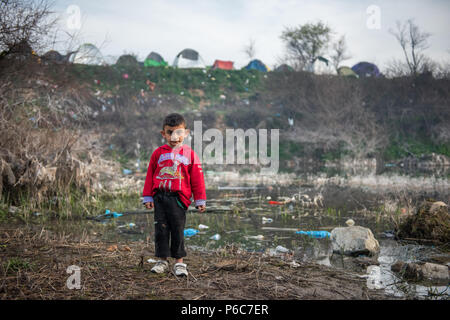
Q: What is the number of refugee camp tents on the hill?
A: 11